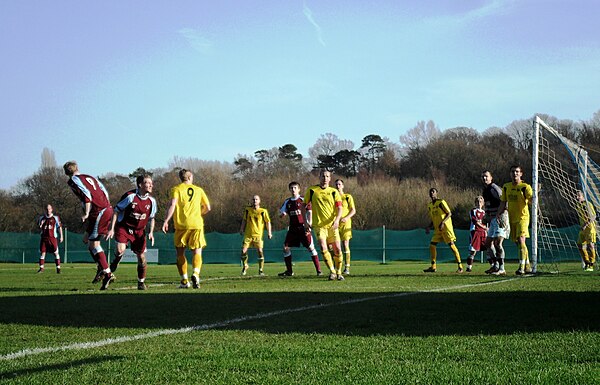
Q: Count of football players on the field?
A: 13